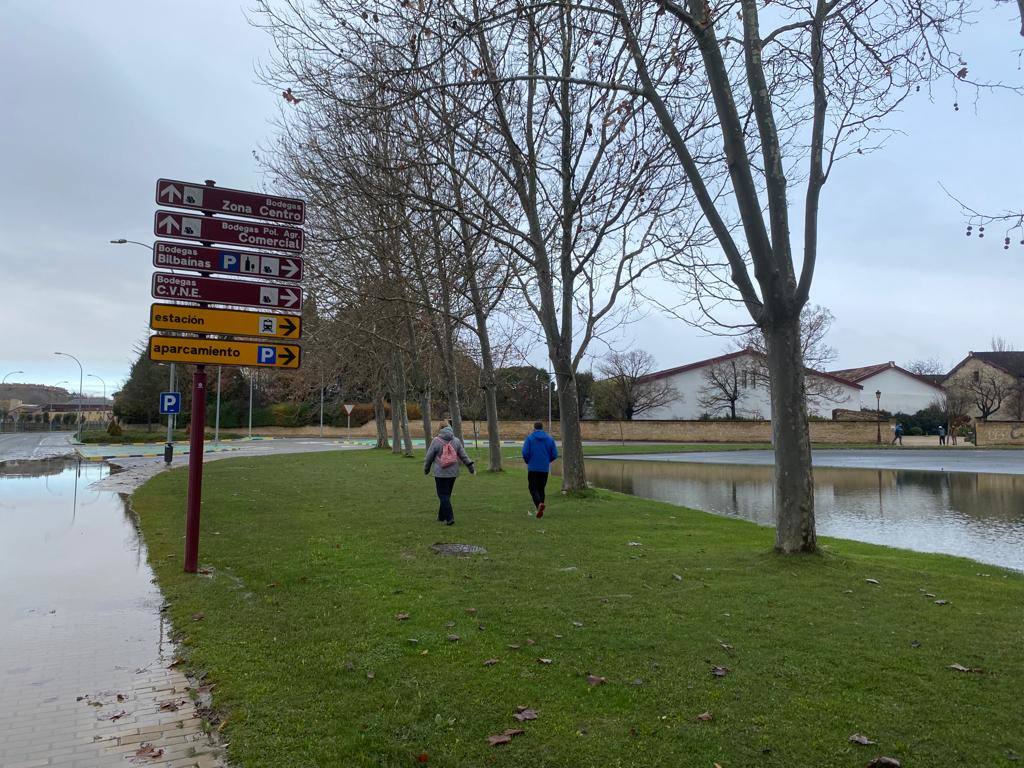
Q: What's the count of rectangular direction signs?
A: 6